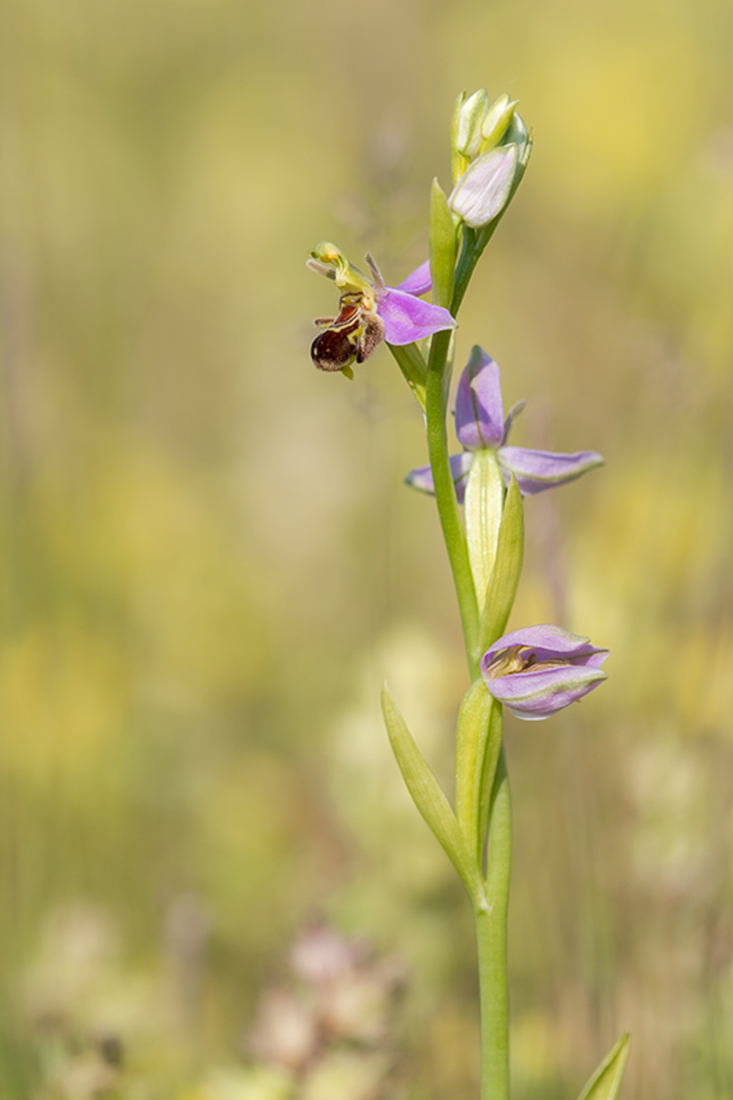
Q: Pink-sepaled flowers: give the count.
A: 3